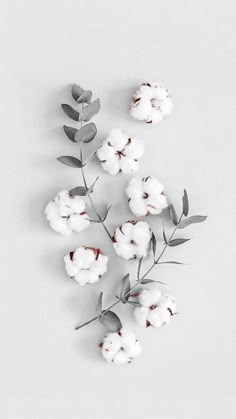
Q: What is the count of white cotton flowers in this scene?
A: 8